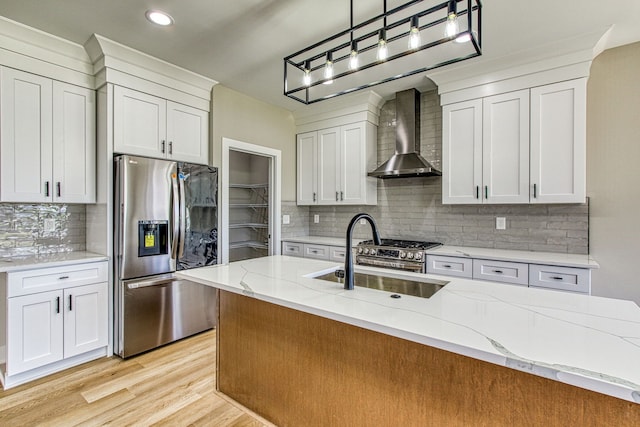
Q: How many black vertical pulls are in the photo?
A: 12